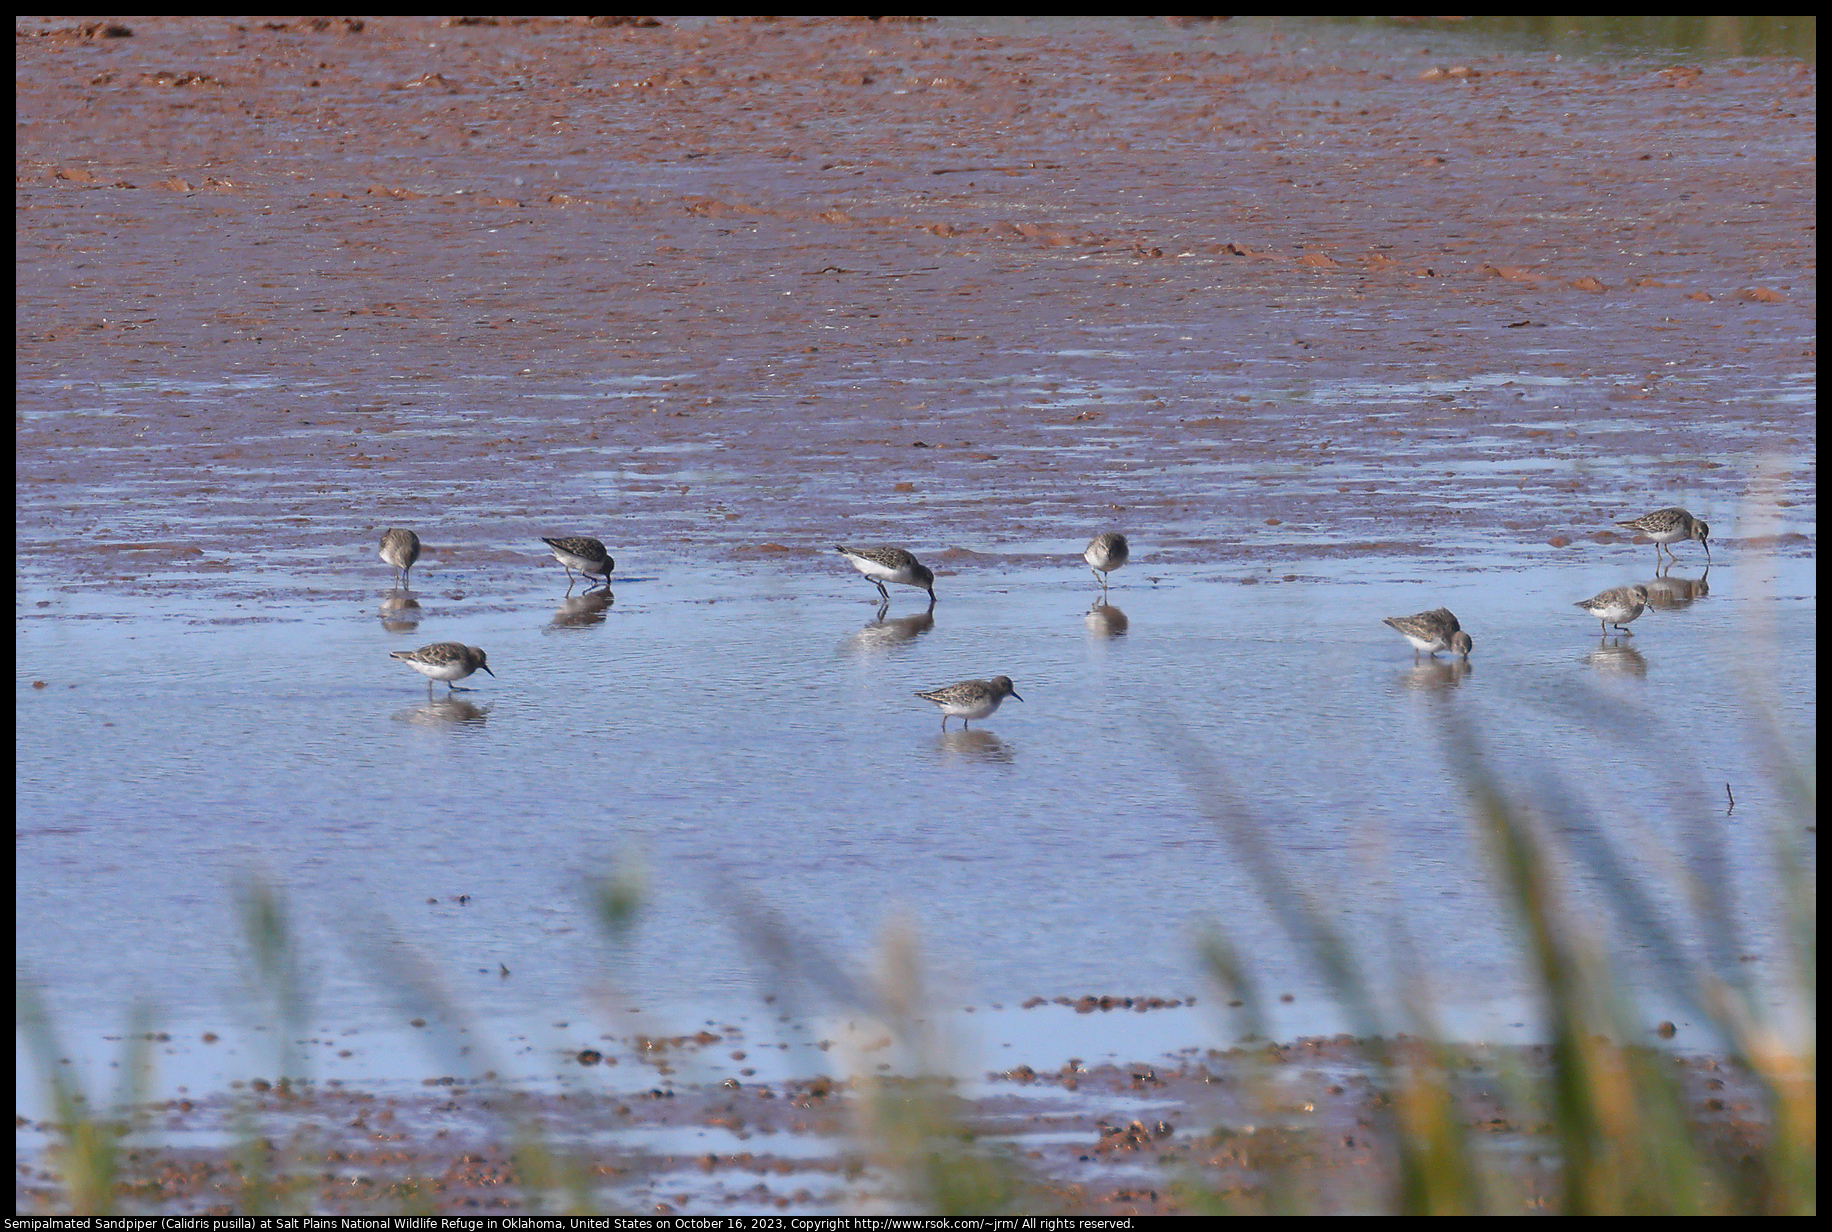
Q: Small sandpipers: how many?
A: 9